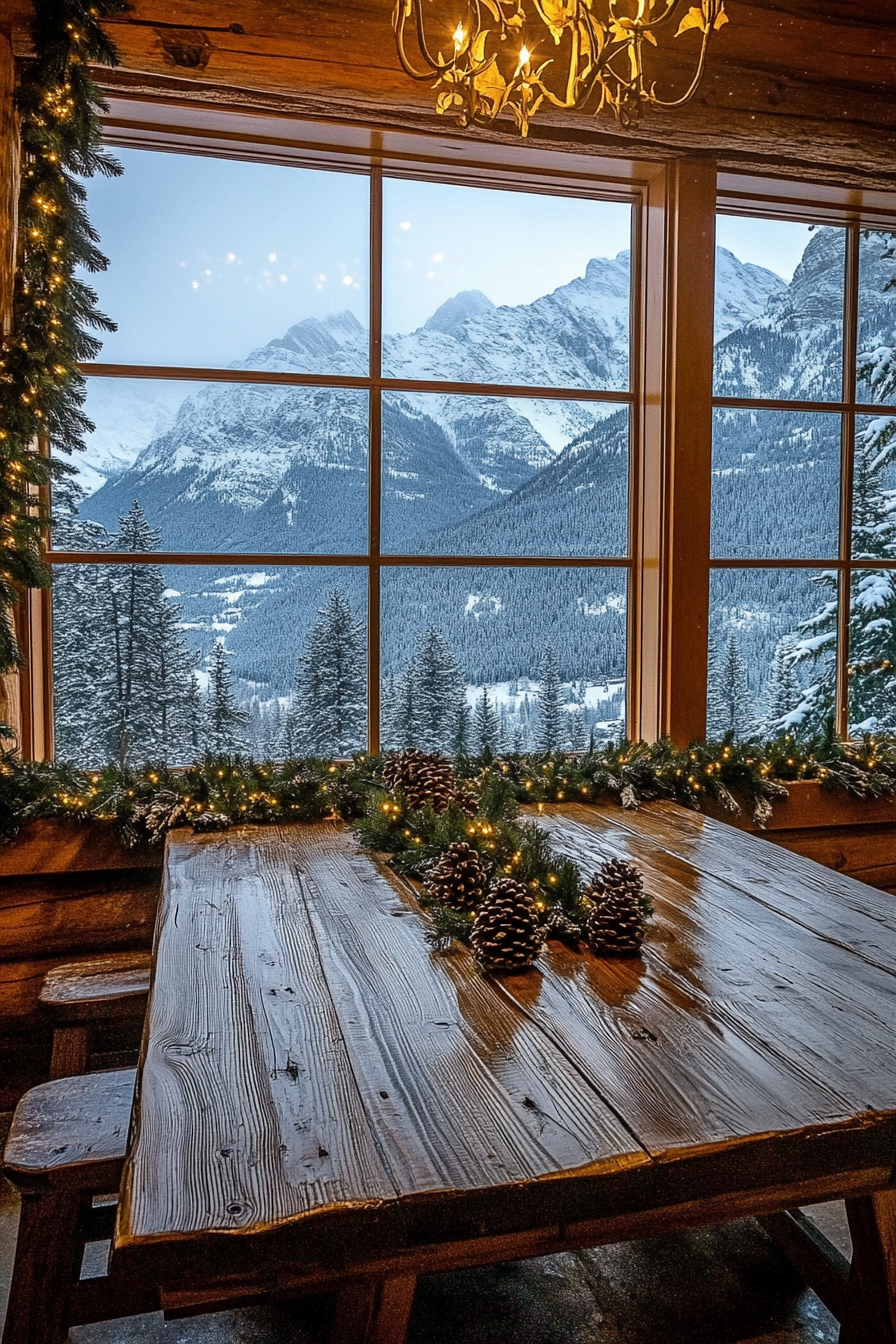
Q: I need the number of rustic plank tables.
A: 1